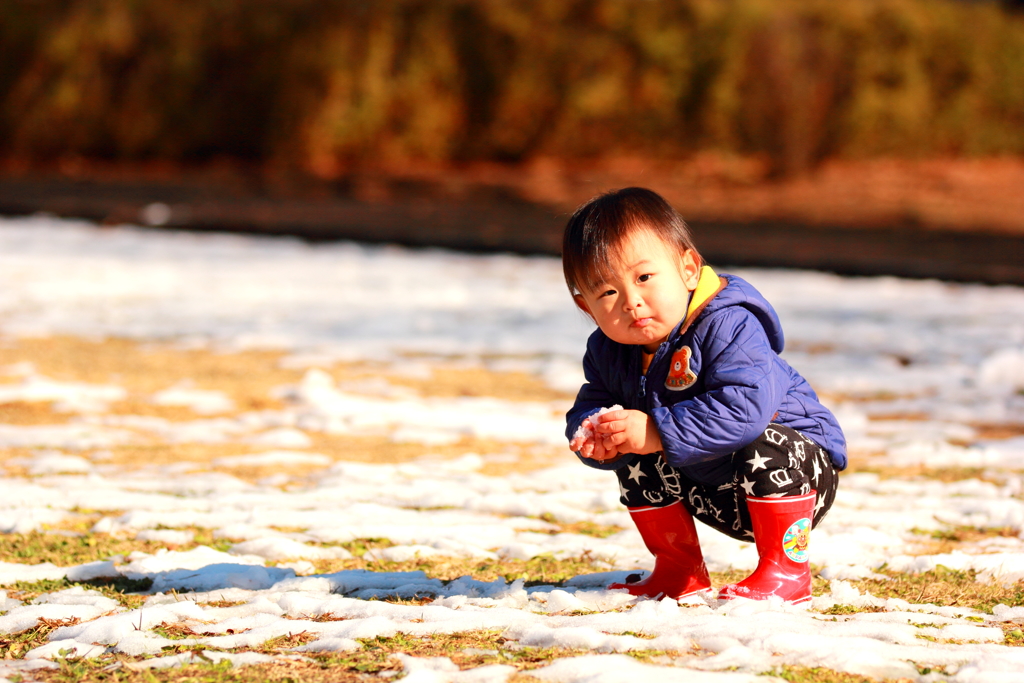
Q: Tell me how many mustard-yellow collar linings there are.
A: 1